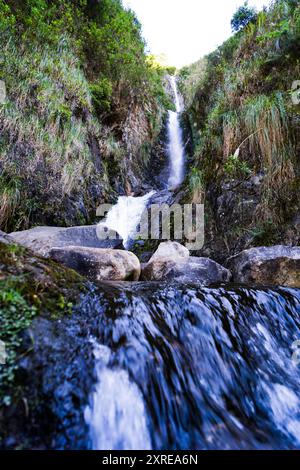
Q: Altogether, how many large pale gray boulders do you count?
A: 5